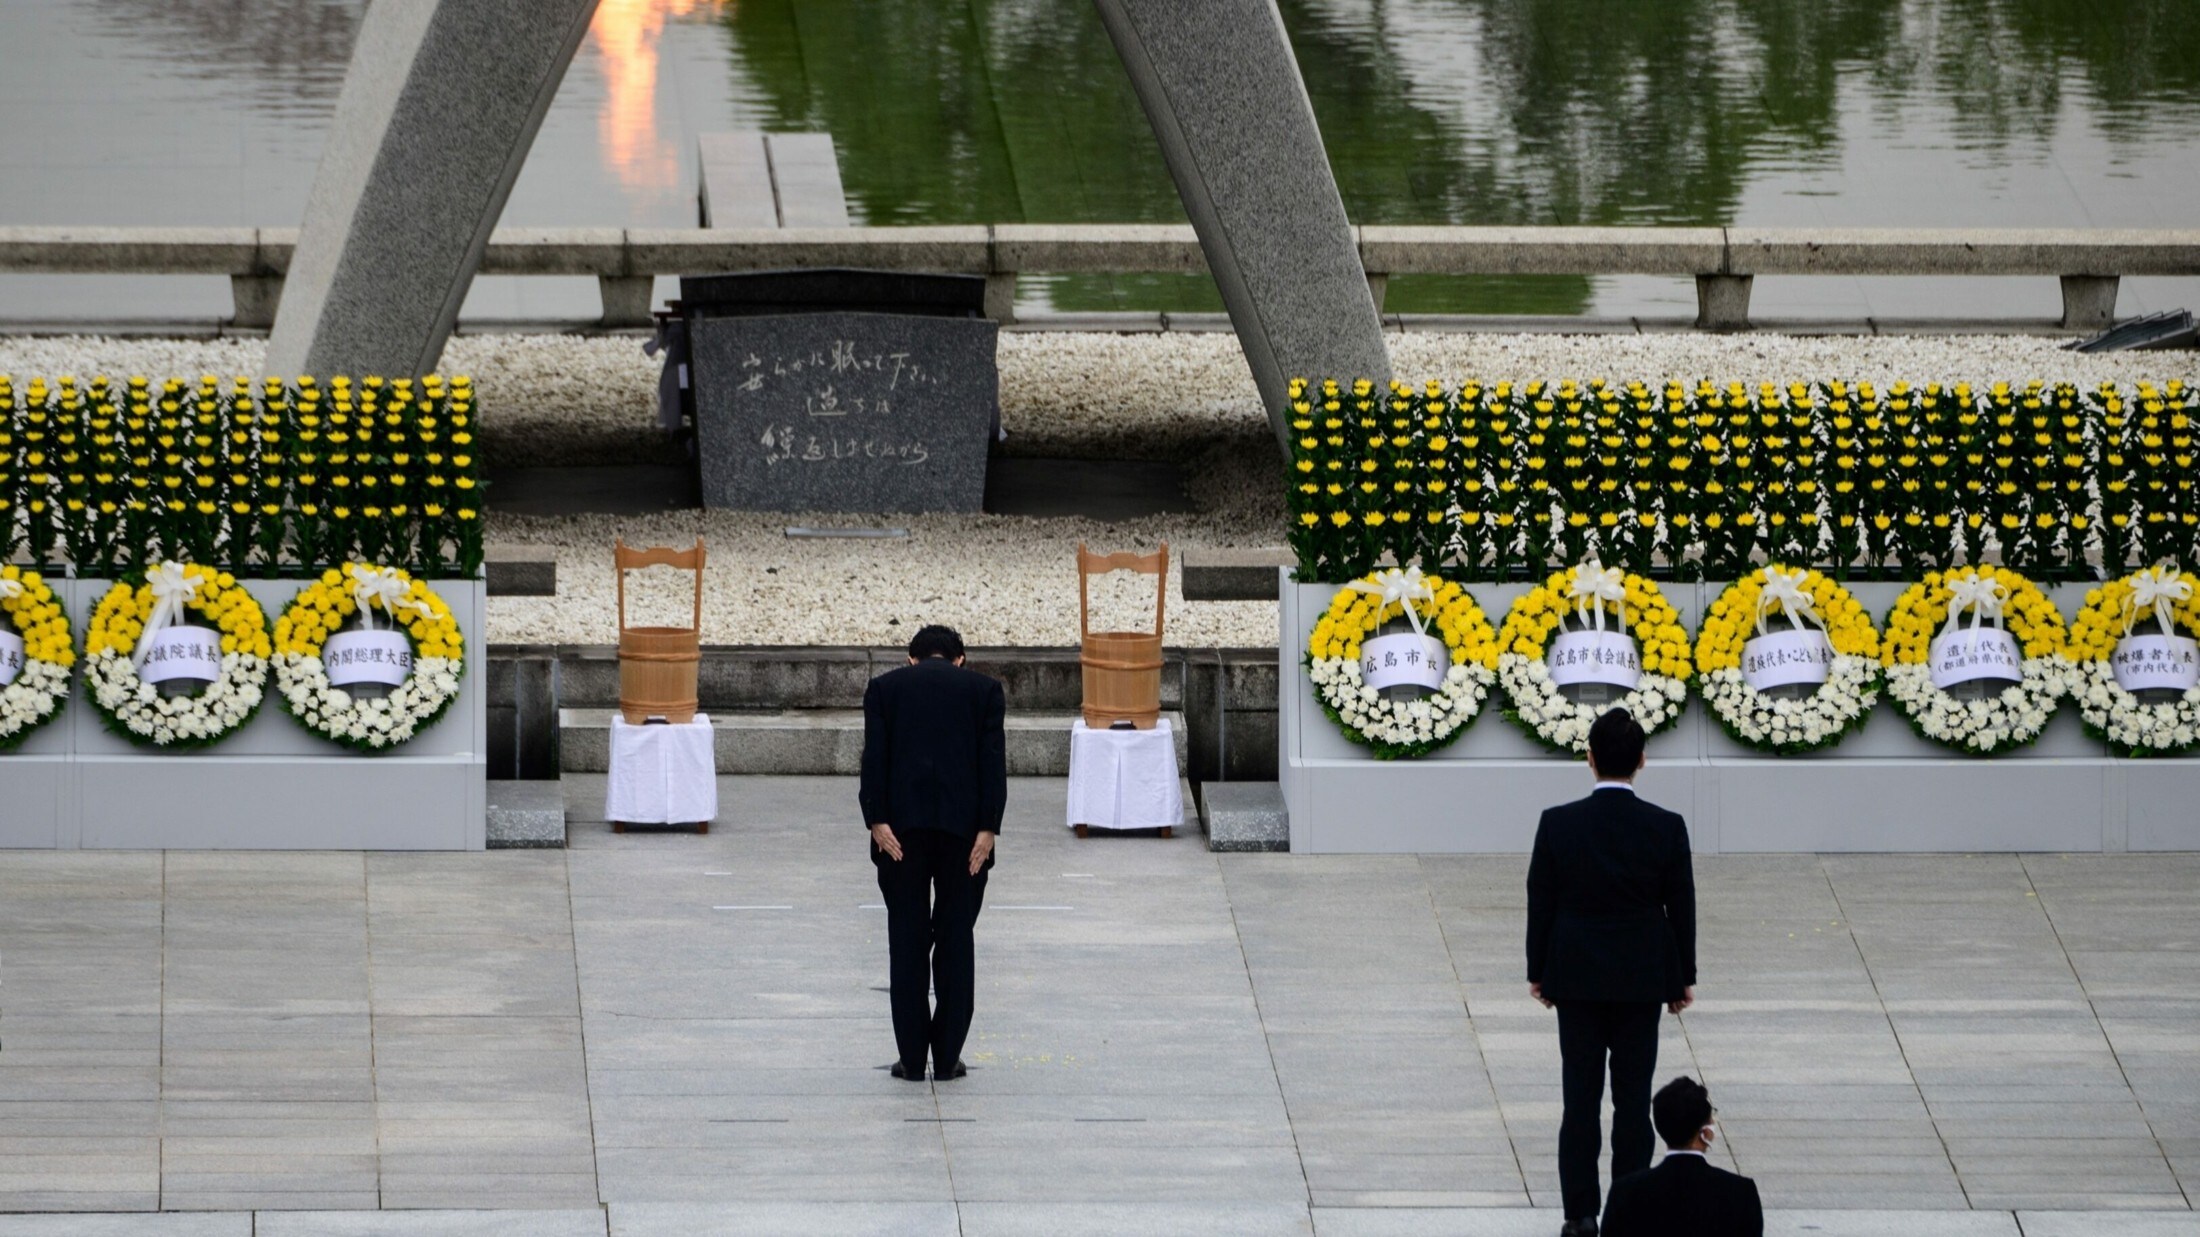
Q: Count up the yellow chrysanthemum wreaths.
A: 8